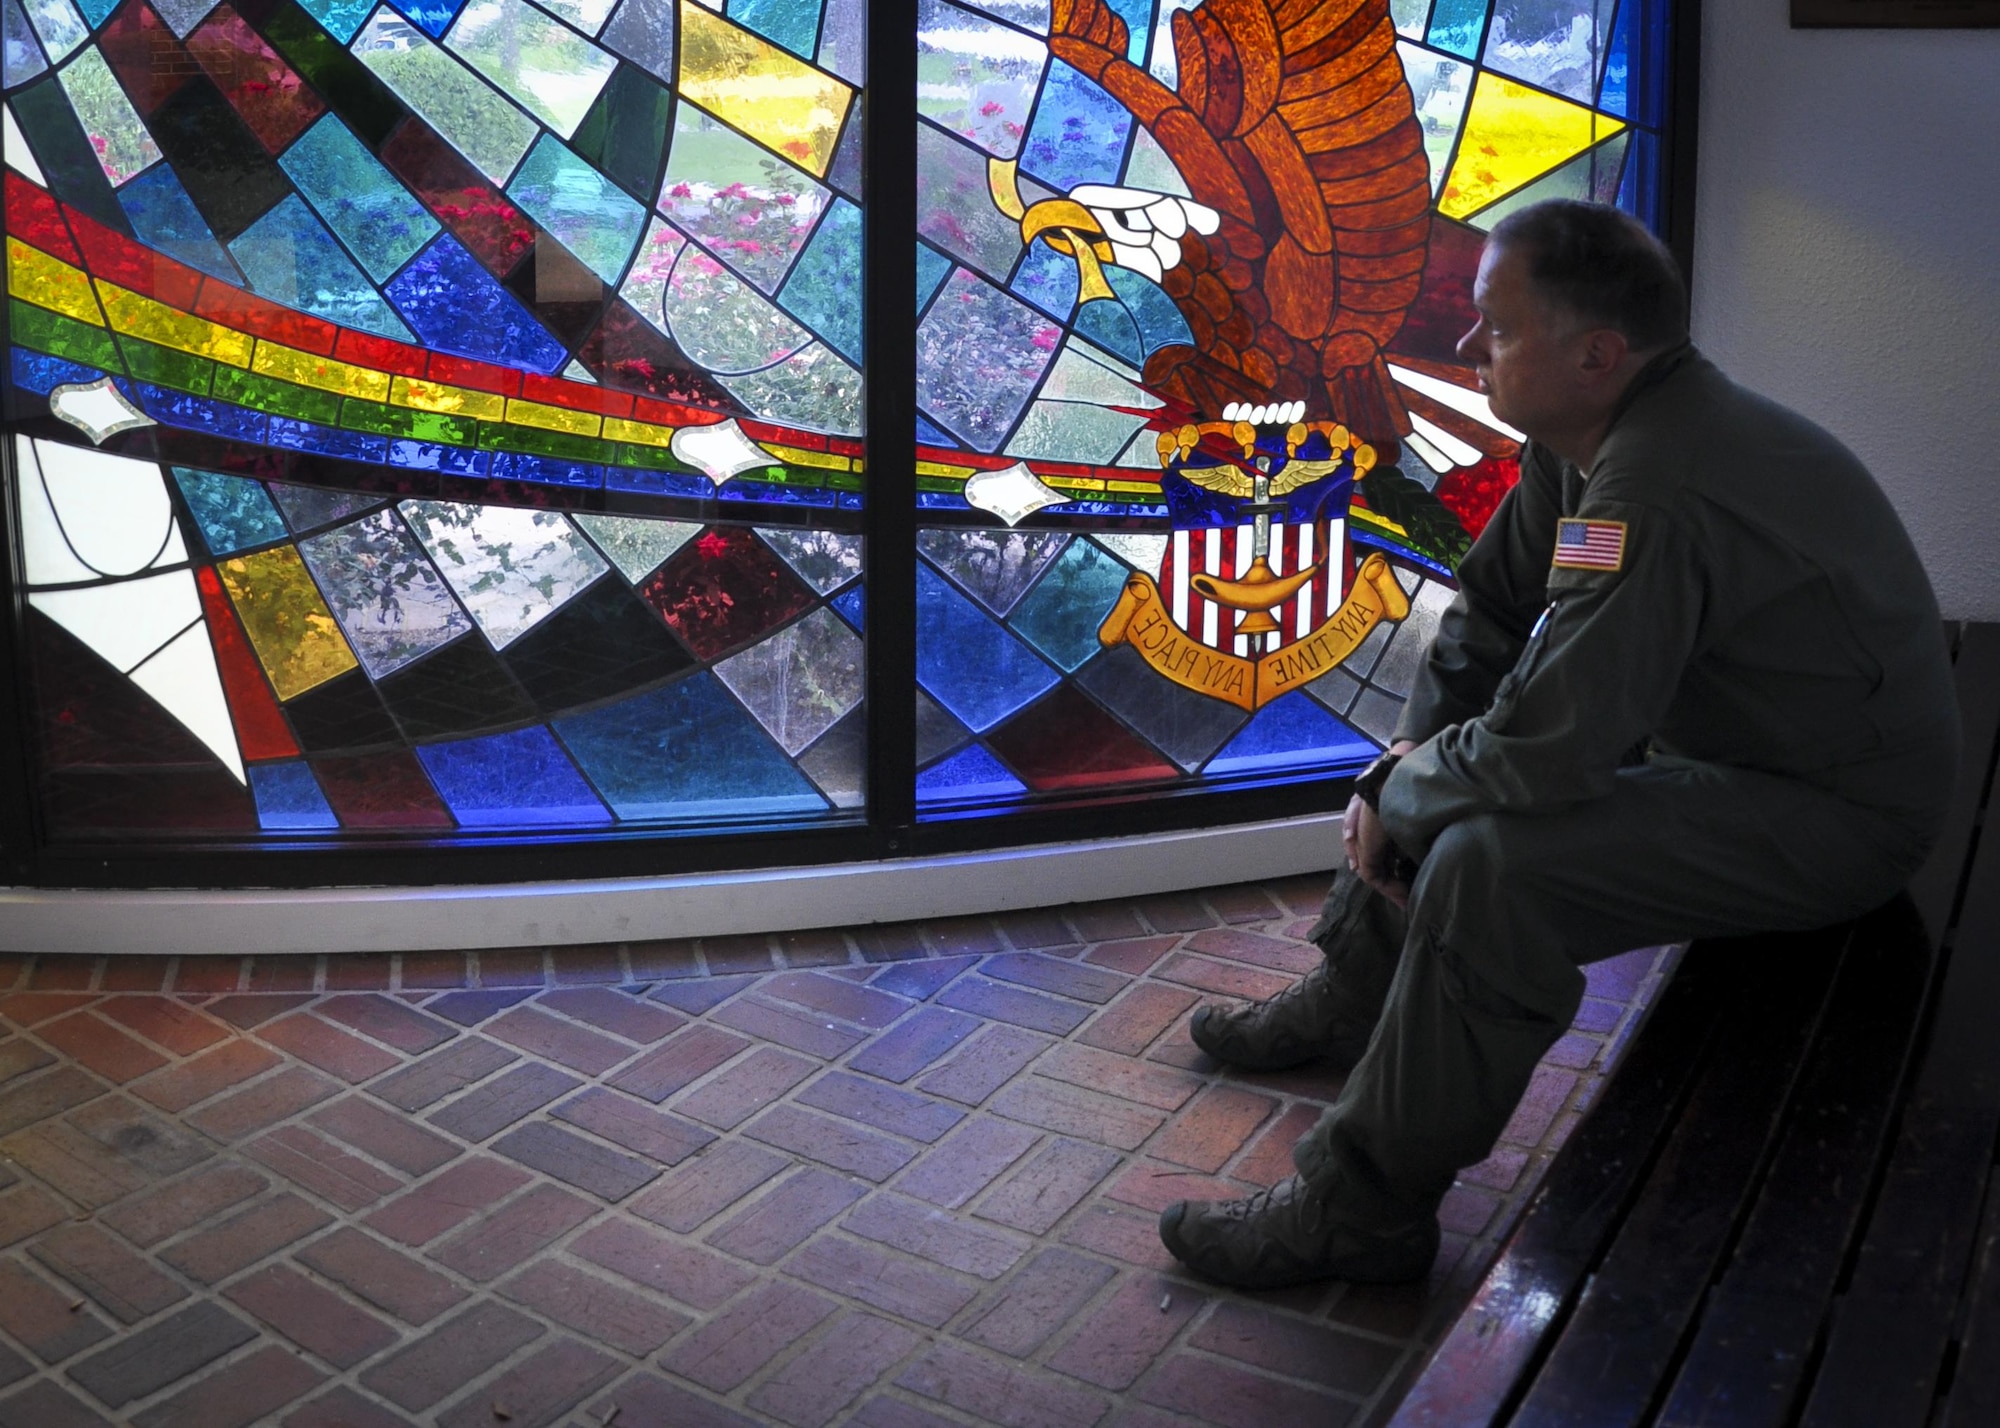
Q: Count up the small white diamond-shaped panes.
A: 3